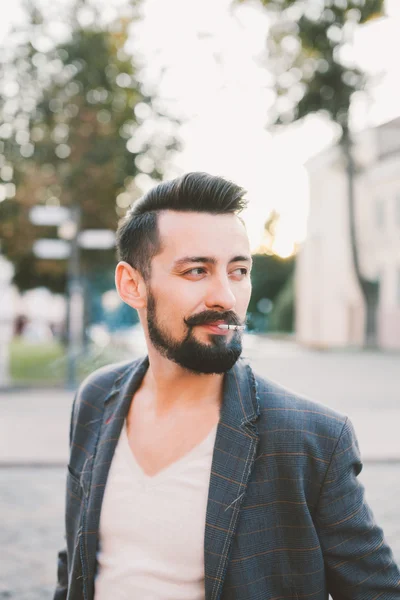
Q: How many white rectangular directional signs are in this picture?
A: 3